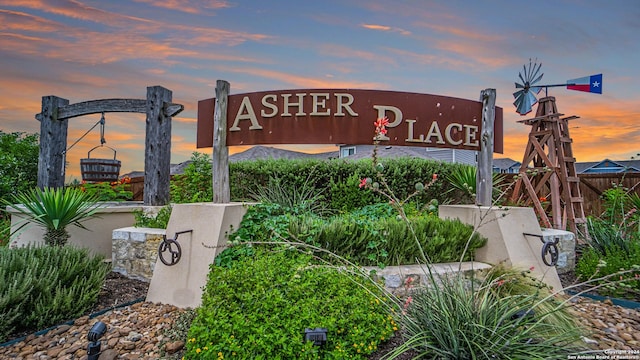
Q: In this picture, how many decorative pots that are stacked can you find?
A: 0